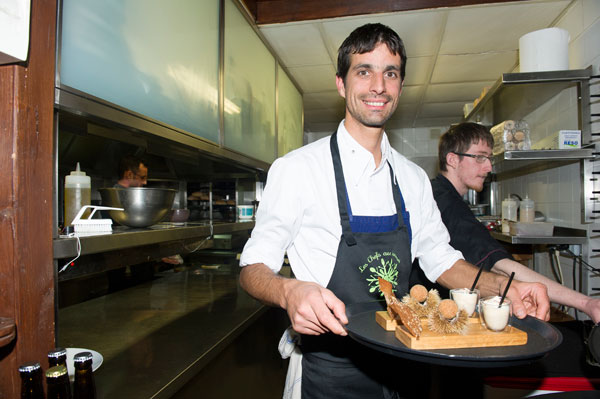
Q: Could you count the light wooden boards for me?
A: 2